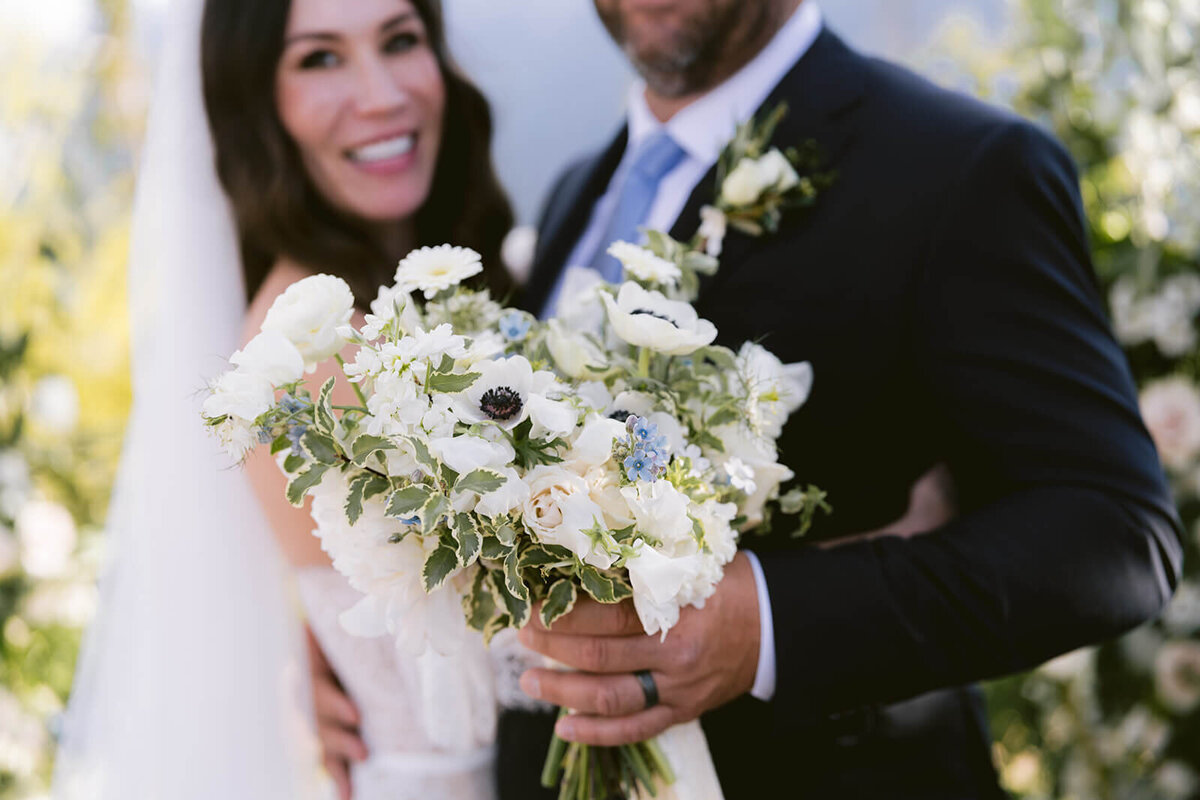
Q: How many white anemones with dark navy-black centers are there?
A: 3